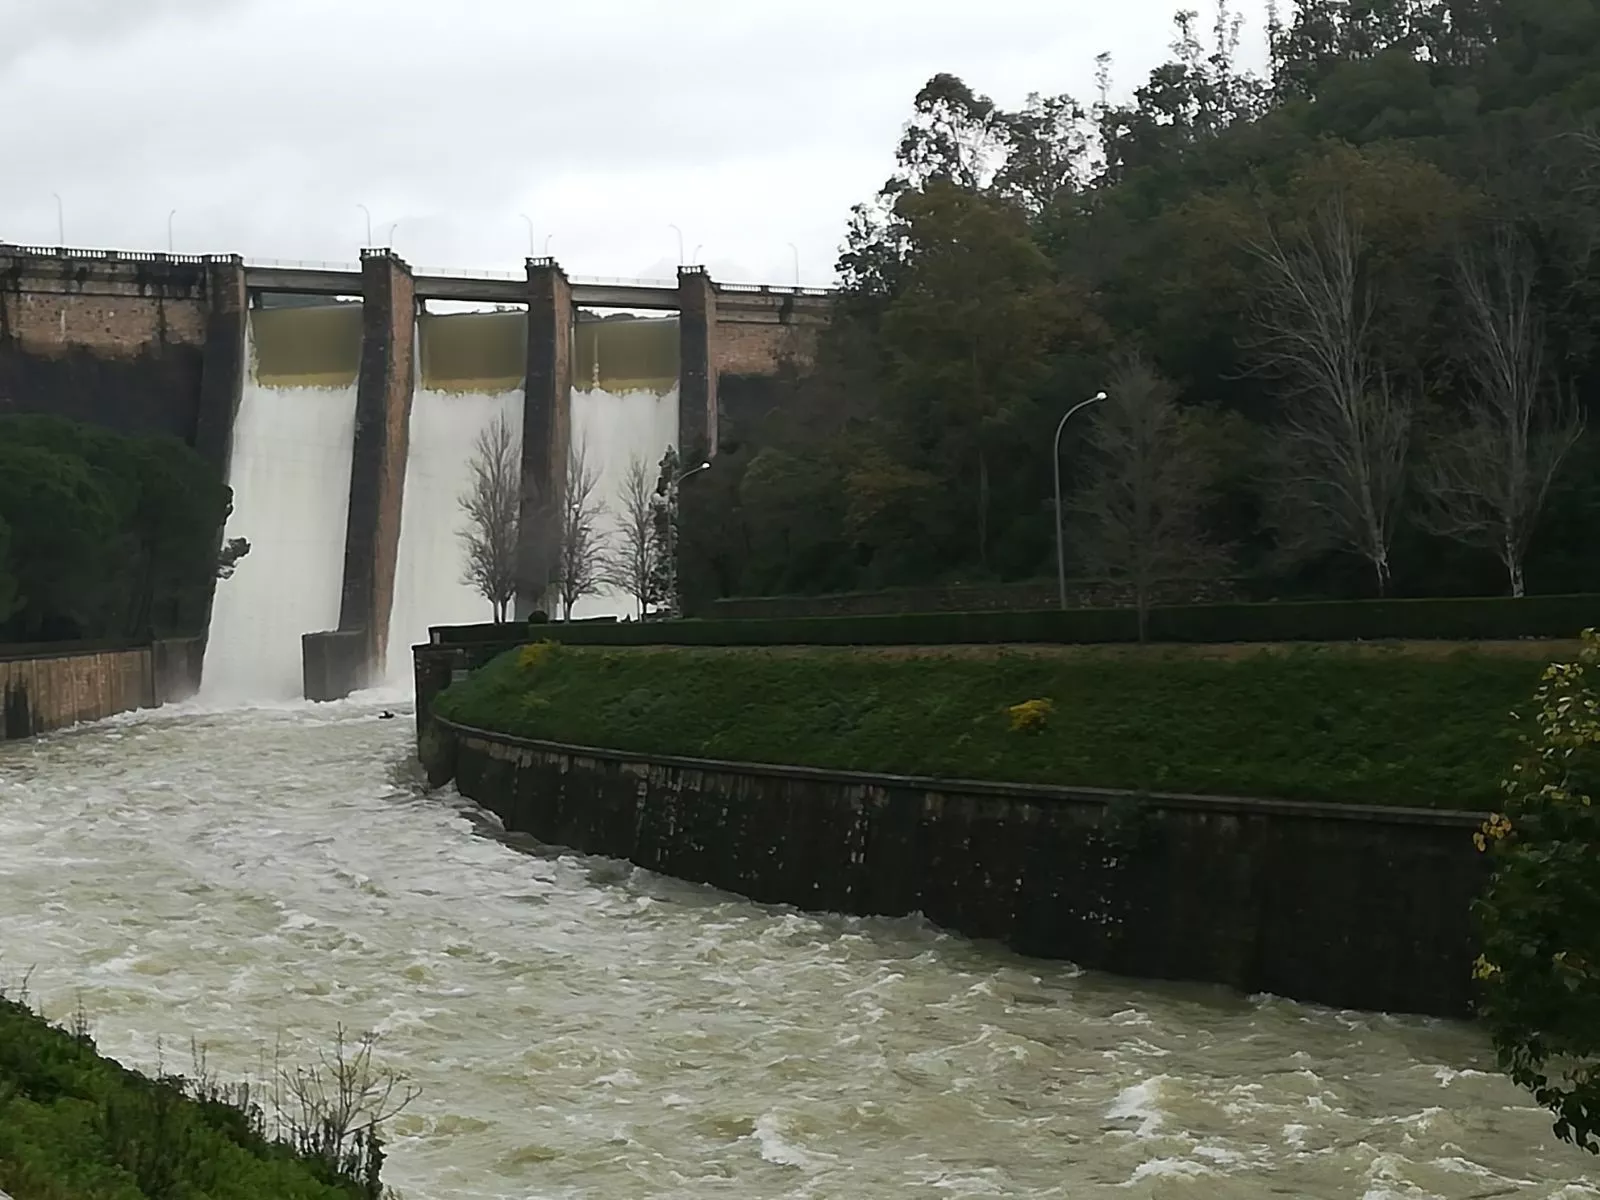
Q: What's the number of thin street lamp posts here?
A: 11